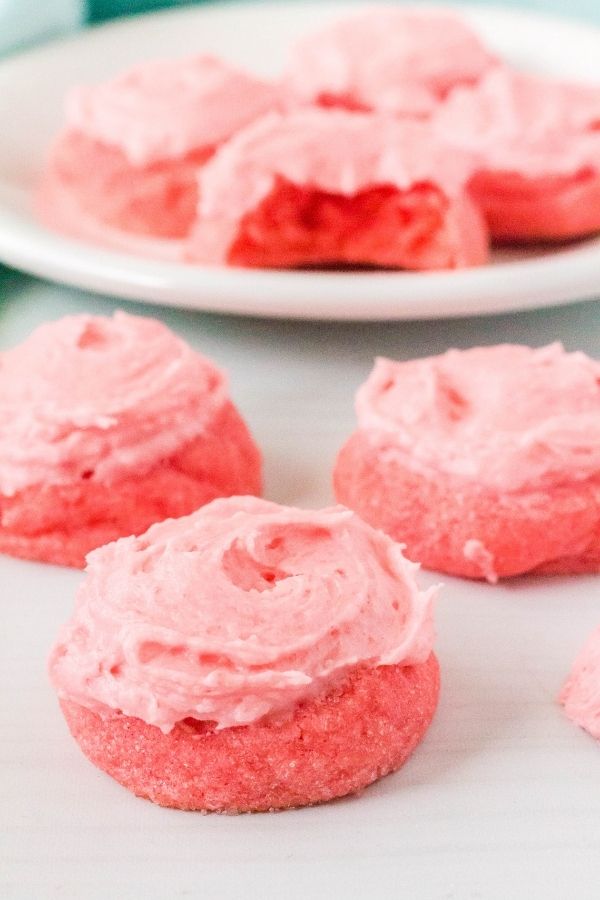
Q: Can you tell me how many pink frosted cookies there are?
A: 8